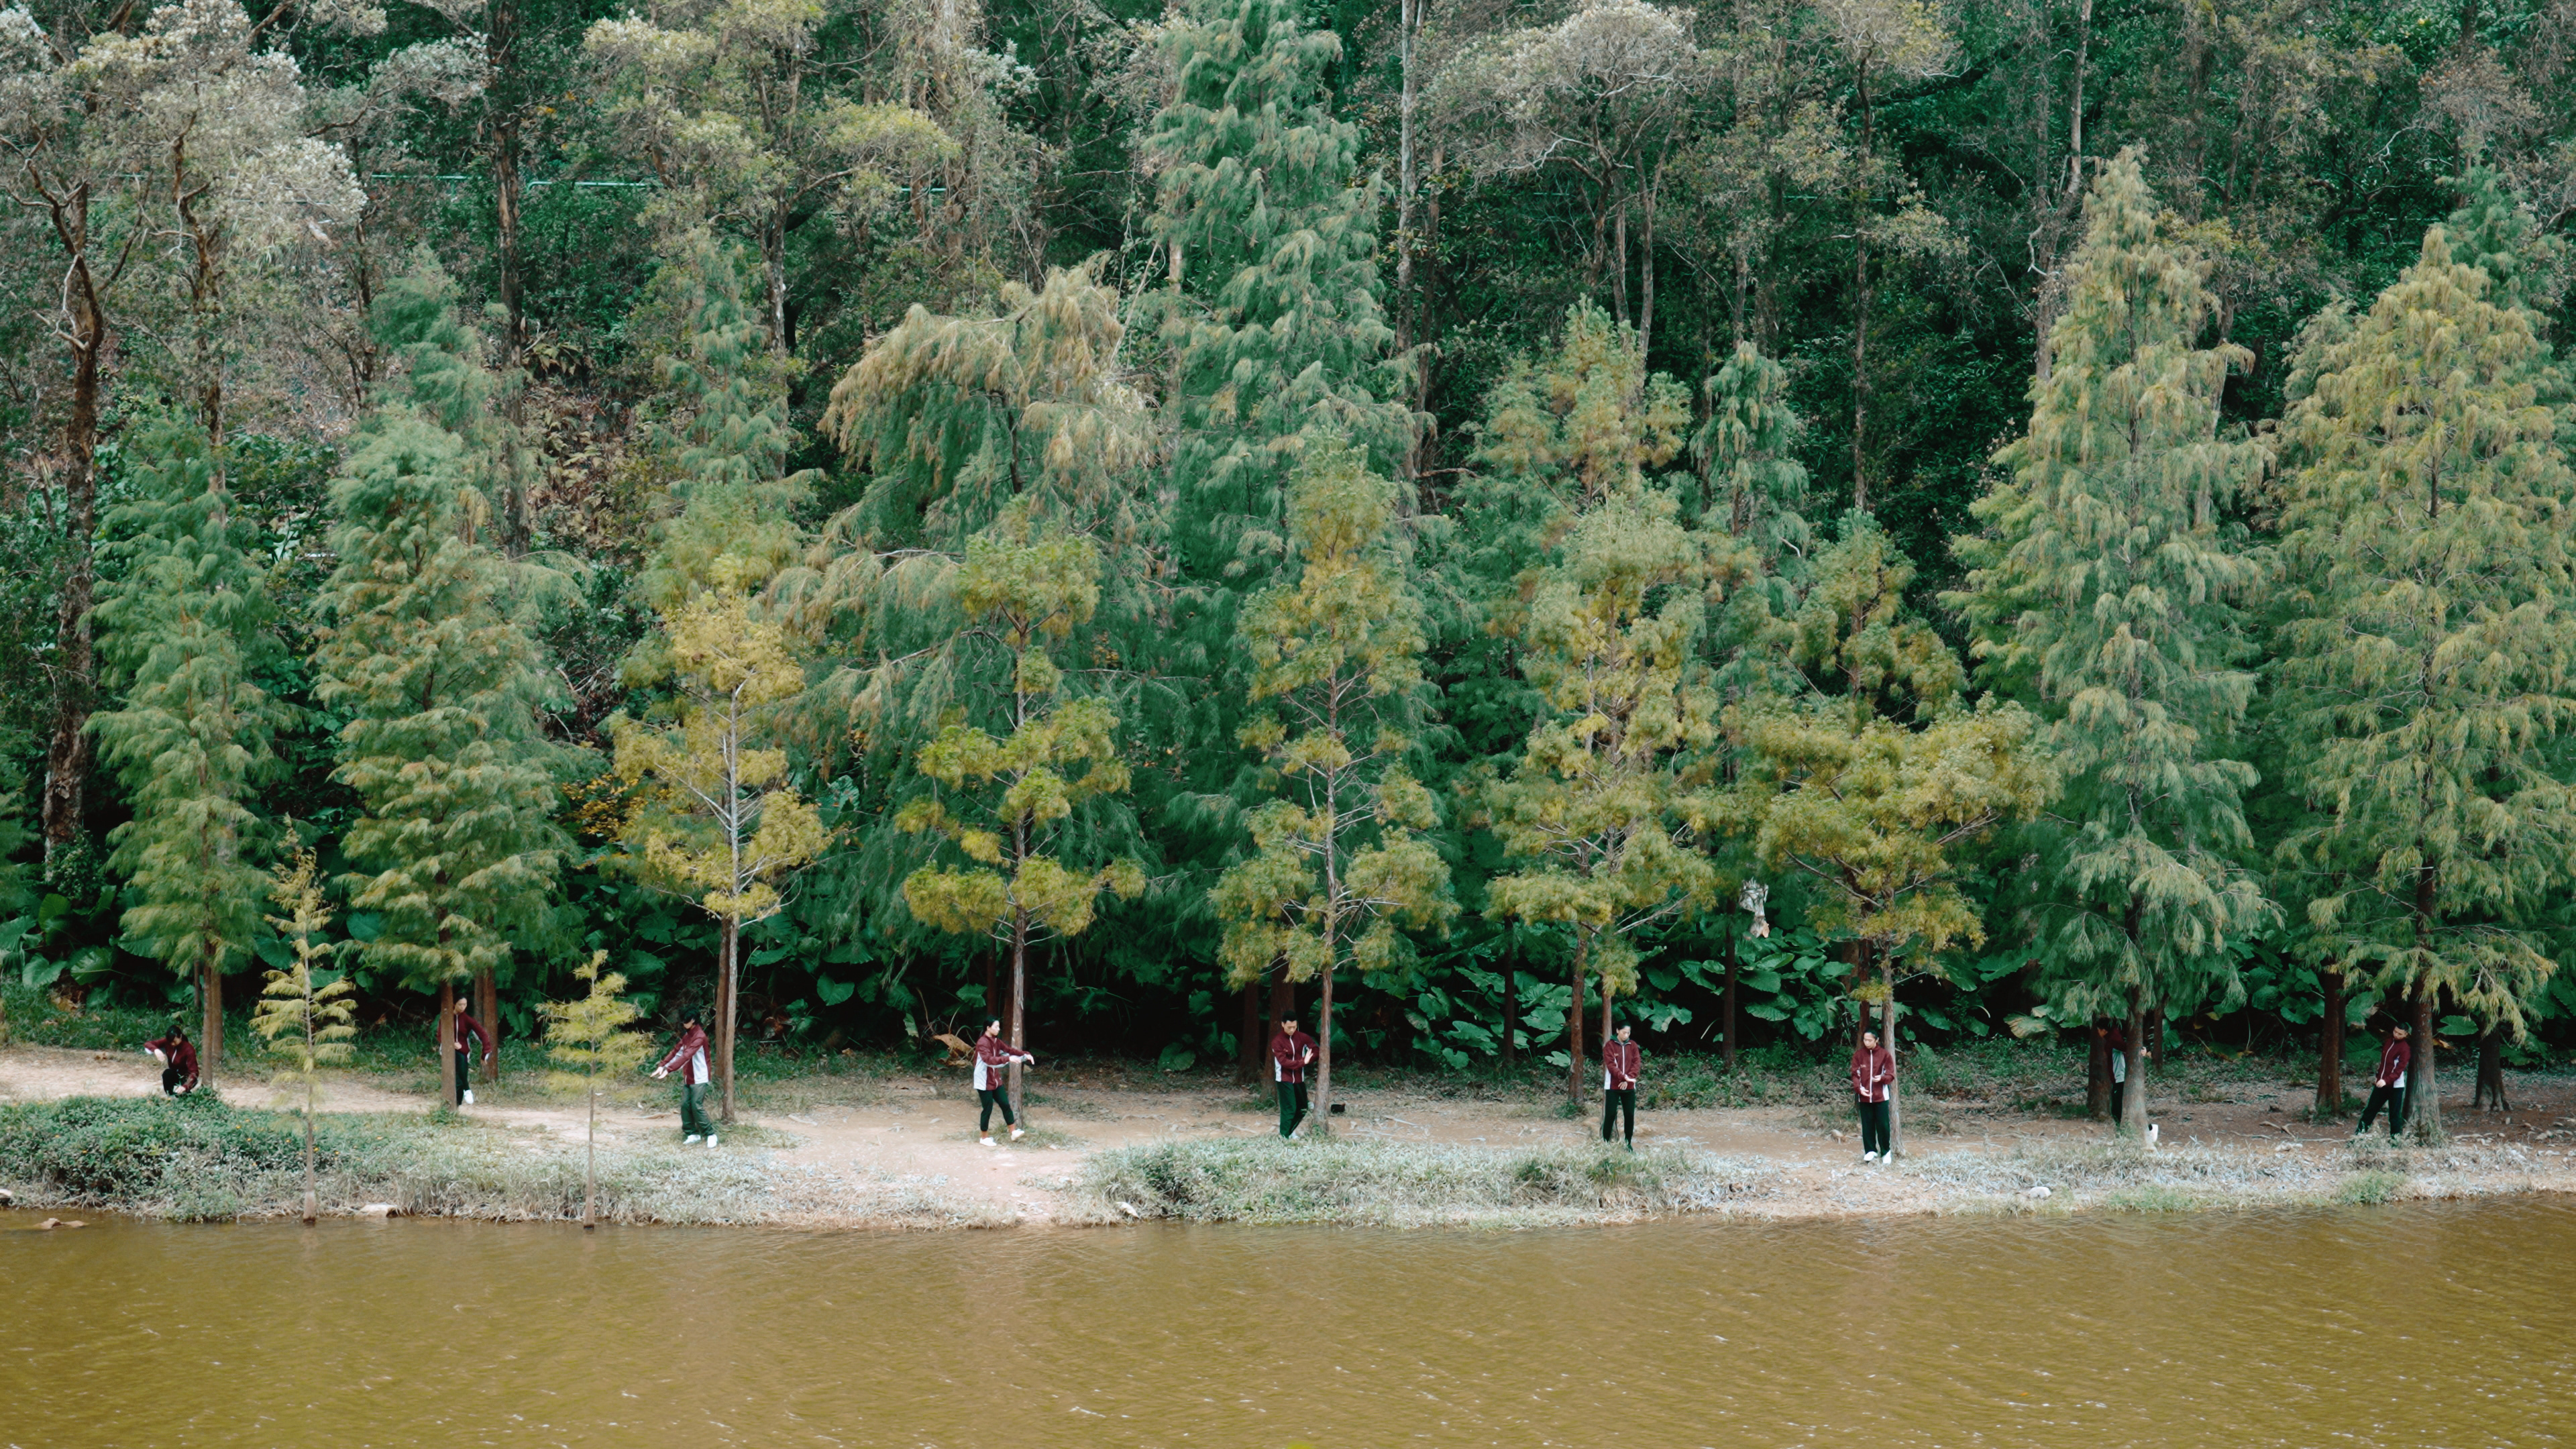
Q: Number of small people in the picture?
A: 9